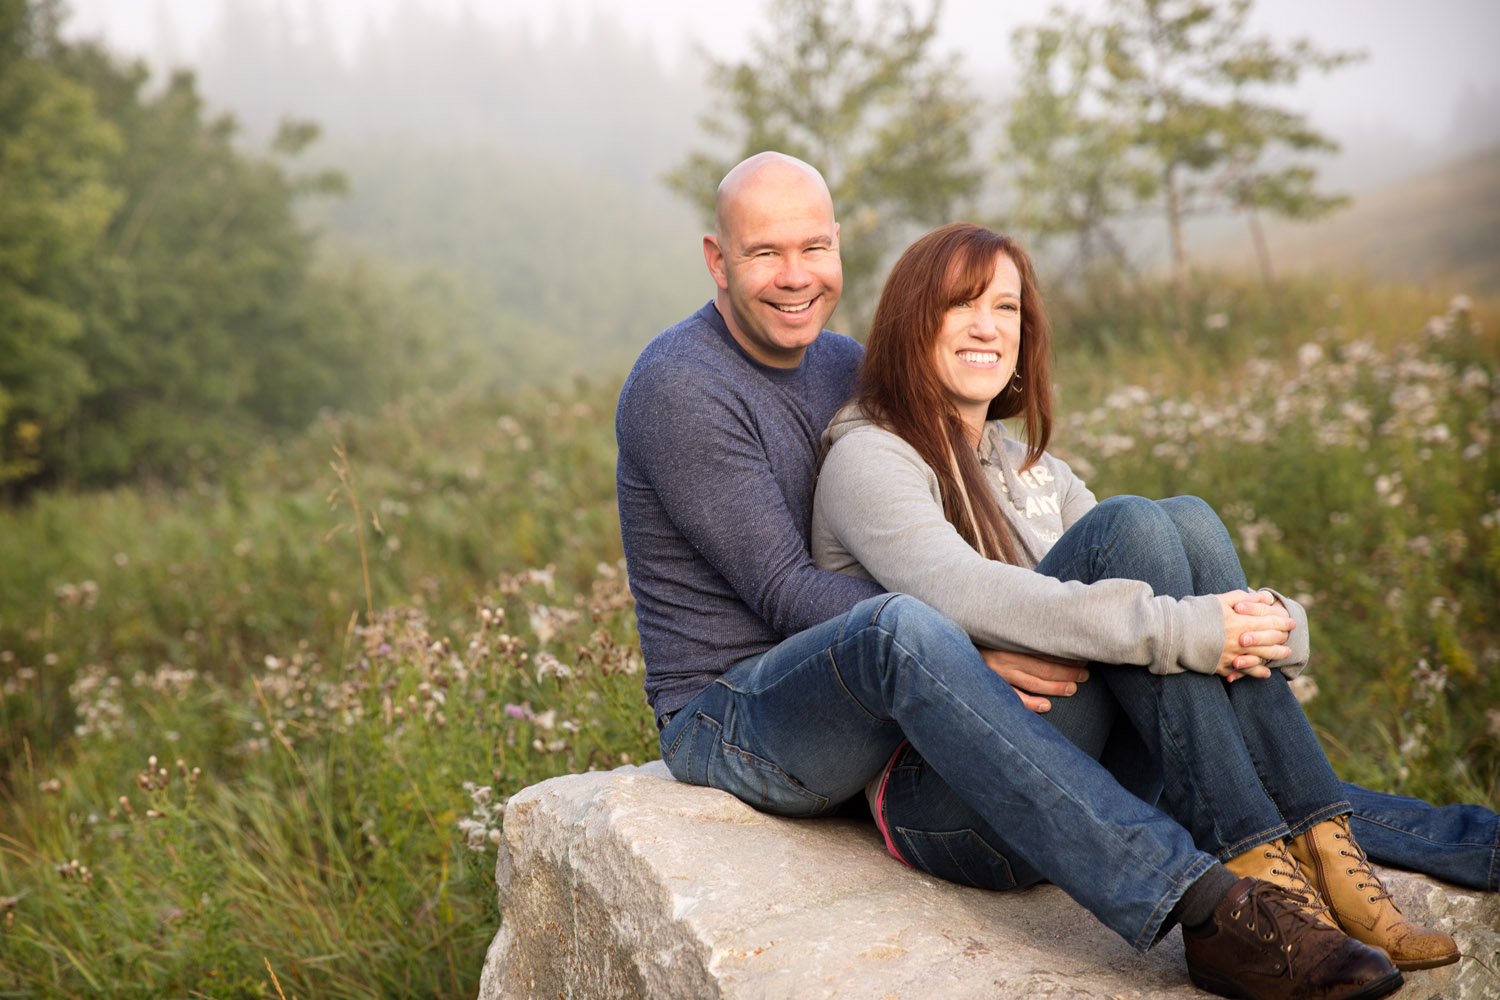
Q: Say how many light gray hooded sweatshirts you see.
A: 1